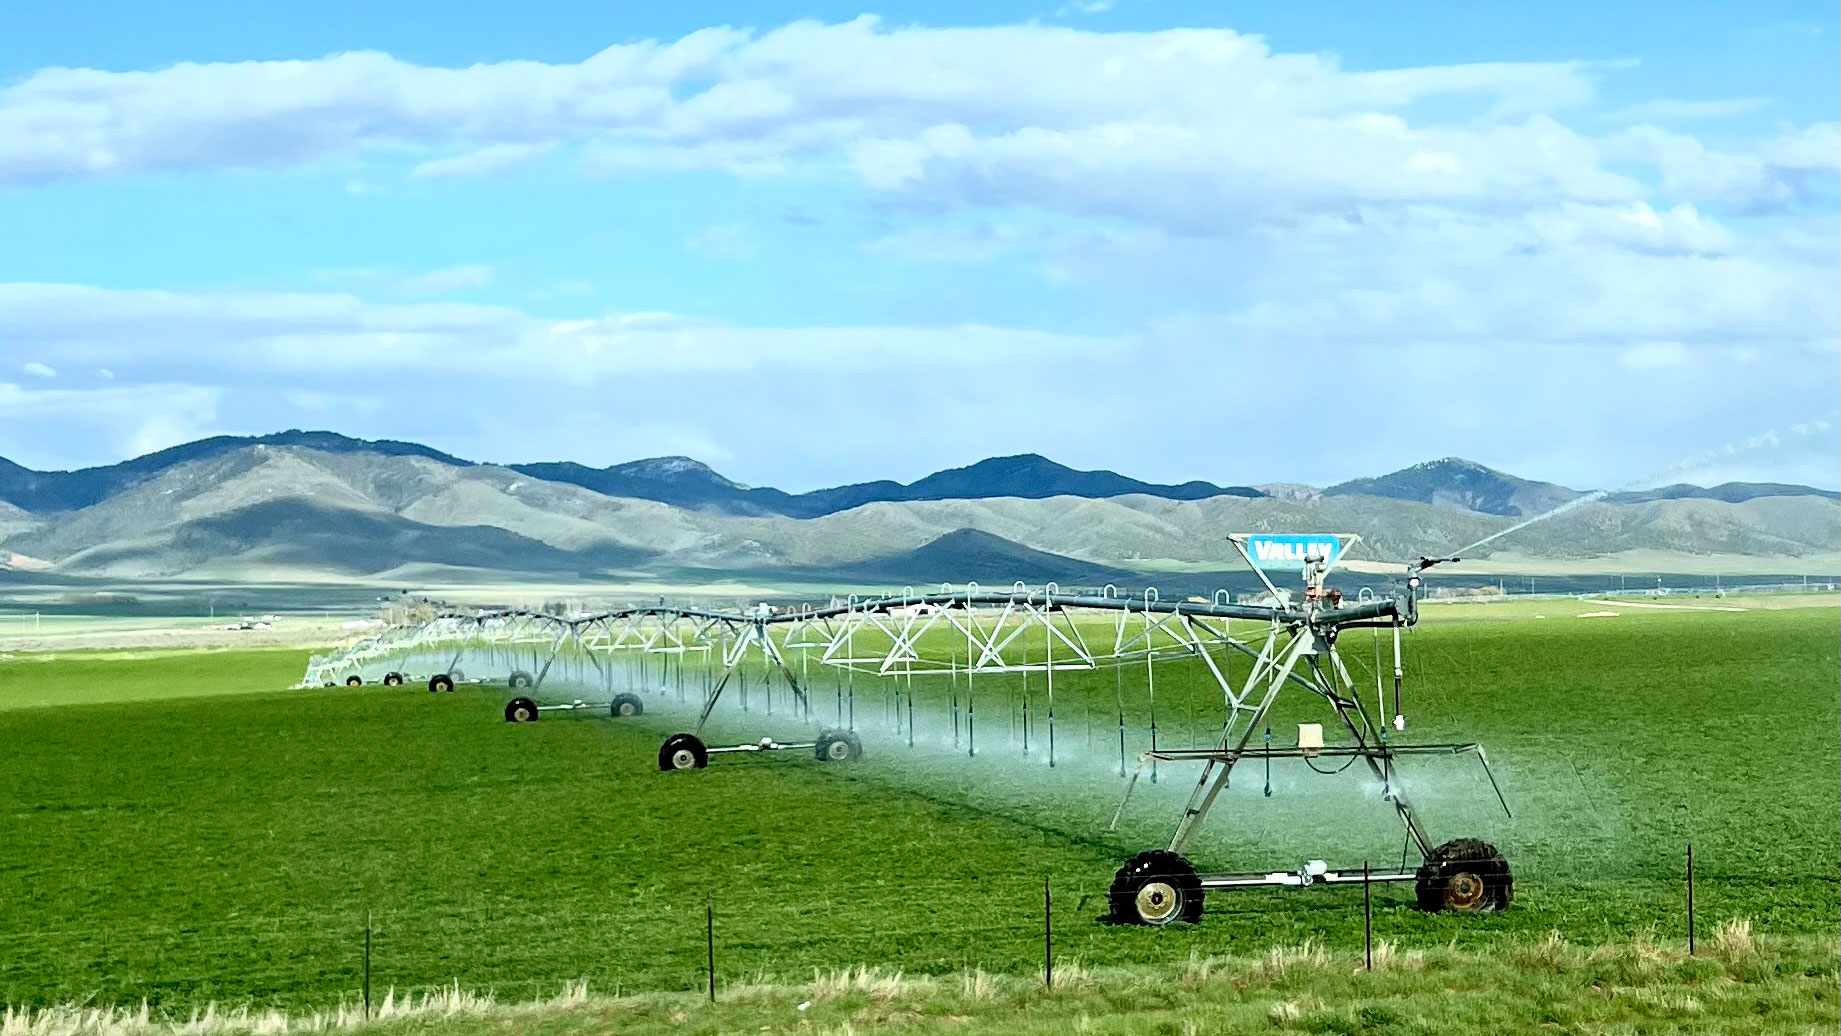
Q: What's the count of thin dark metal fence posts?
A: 5